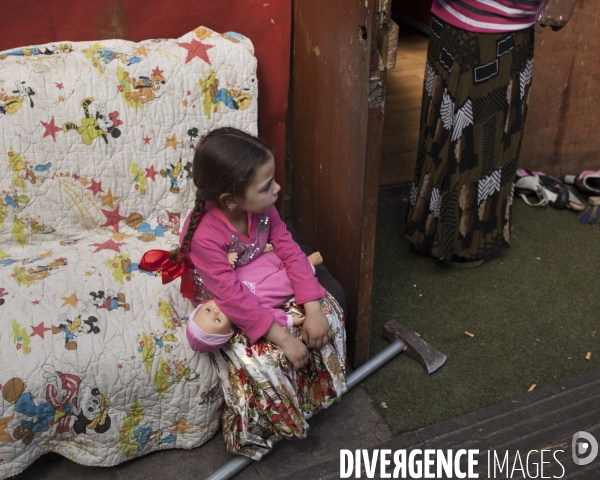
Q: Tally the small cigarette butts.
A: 3